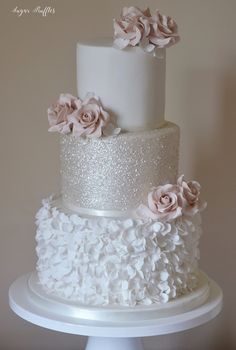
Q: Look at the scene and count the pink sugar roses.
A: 6